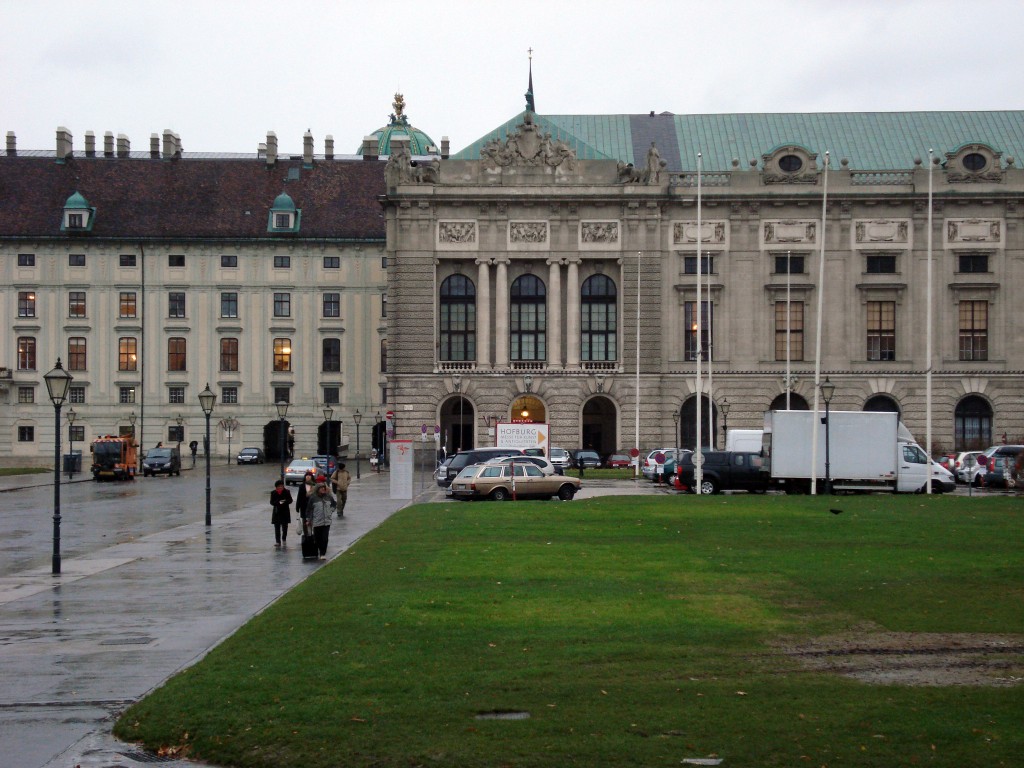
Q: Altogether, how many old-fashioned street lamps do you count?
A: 13